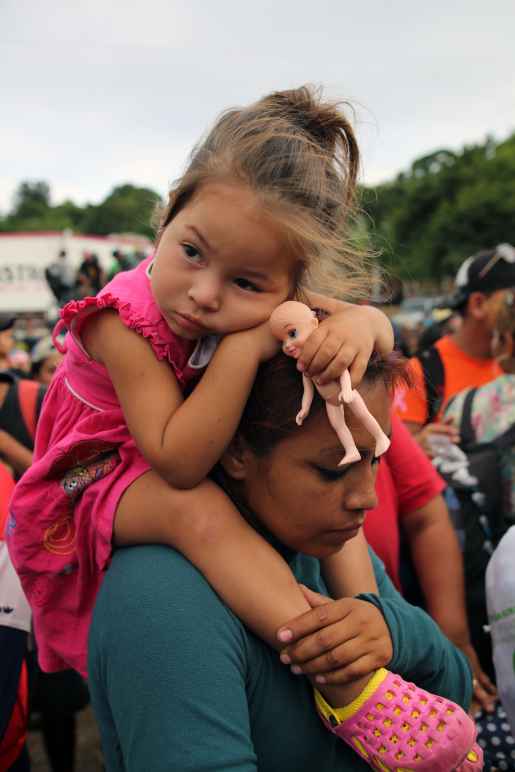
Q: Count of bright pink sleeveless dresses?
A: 1